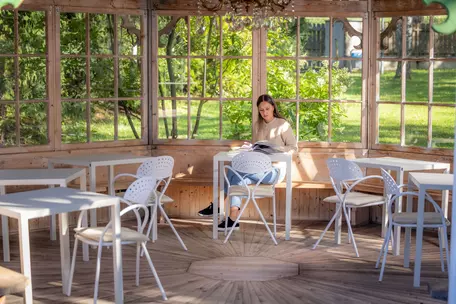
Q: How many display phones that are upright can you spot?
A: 0